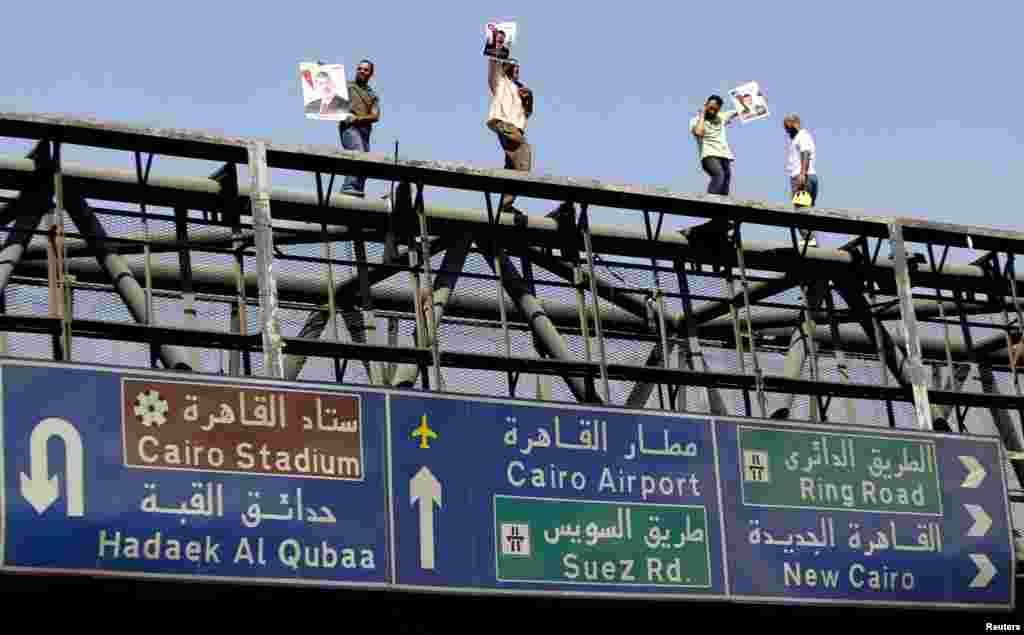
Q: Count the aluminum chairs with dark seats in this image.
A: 0